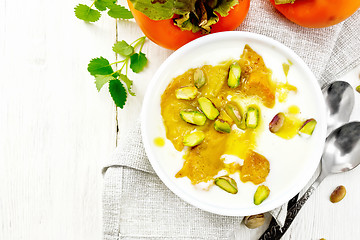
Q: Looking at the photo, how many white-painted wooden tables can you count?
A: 1